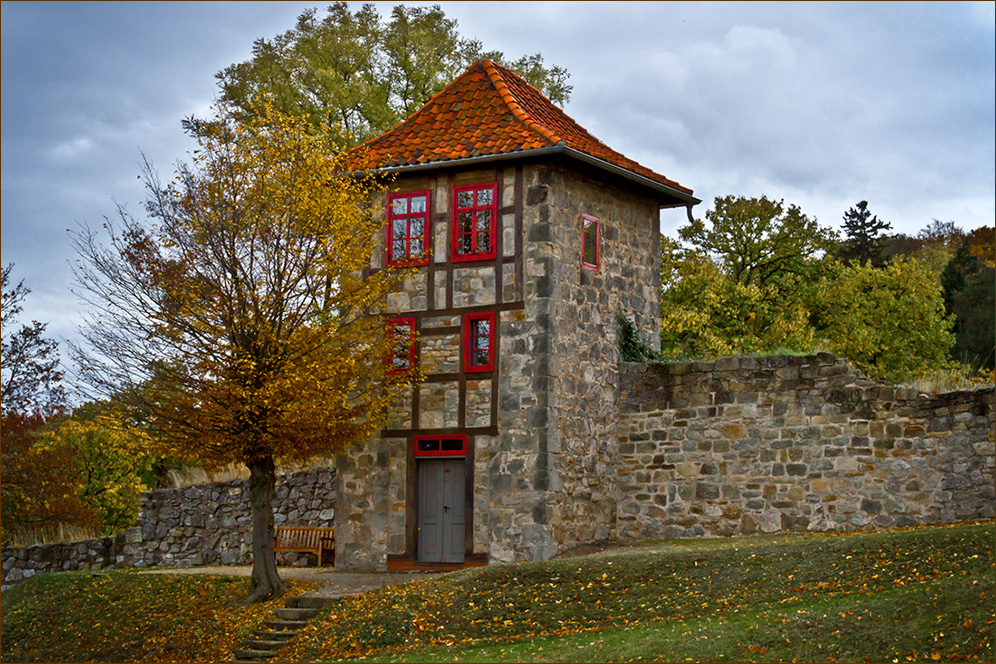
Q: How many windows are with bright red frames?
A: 6